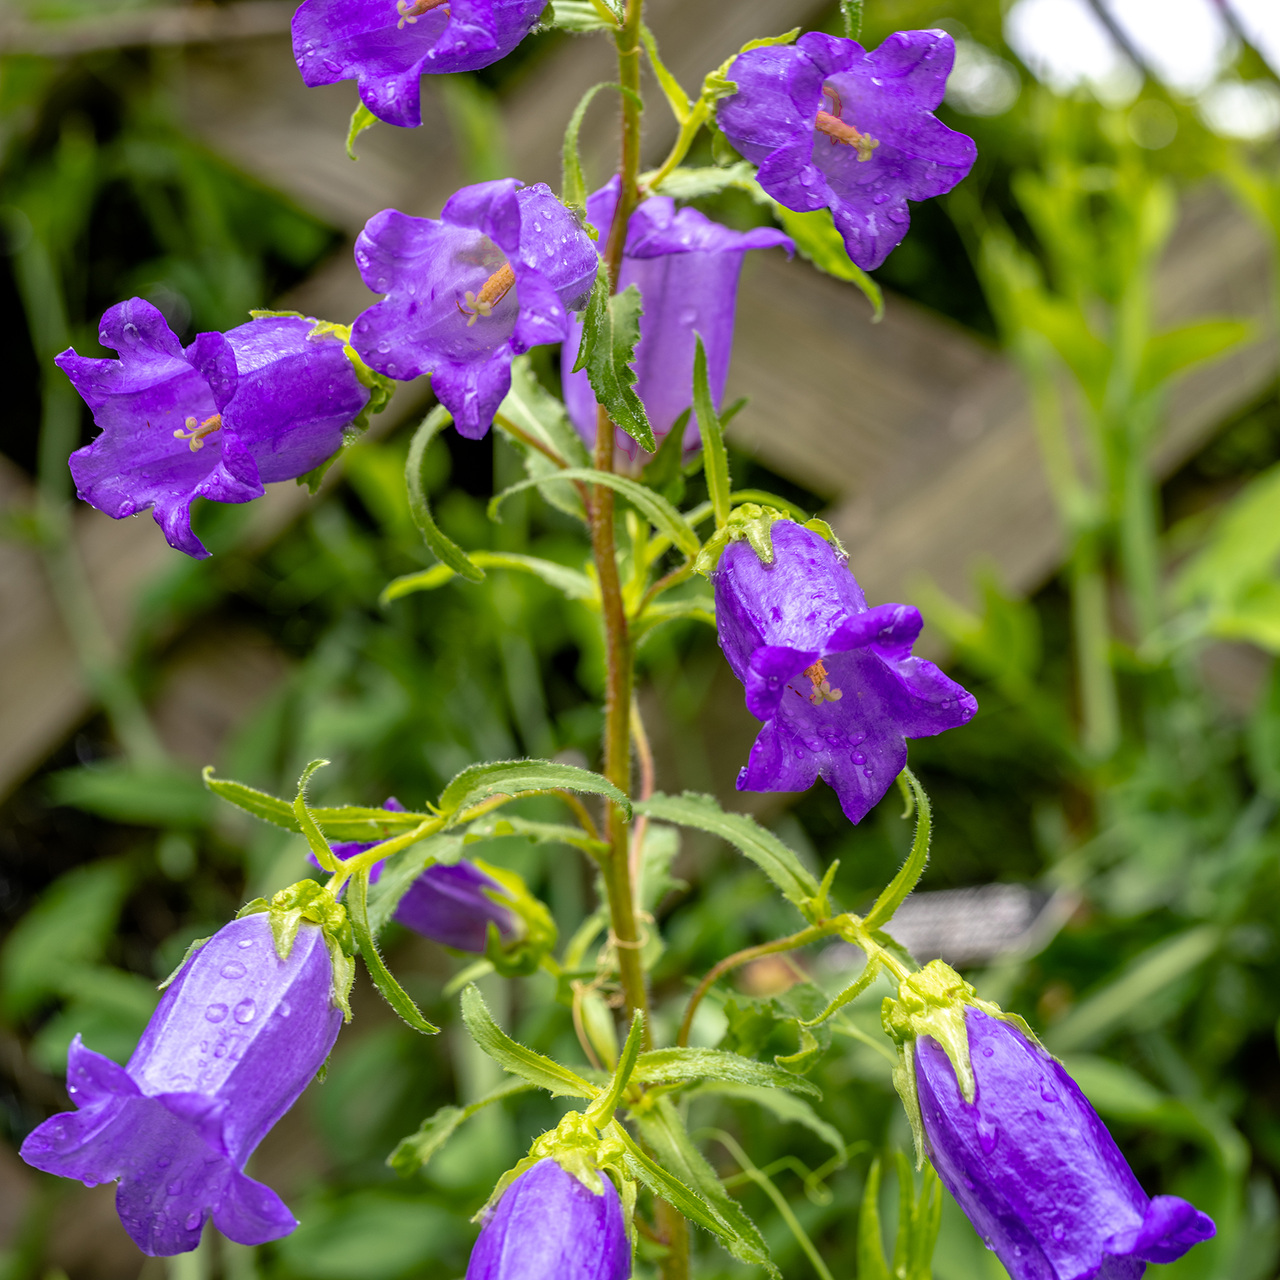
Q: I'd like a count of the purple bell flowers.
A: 10